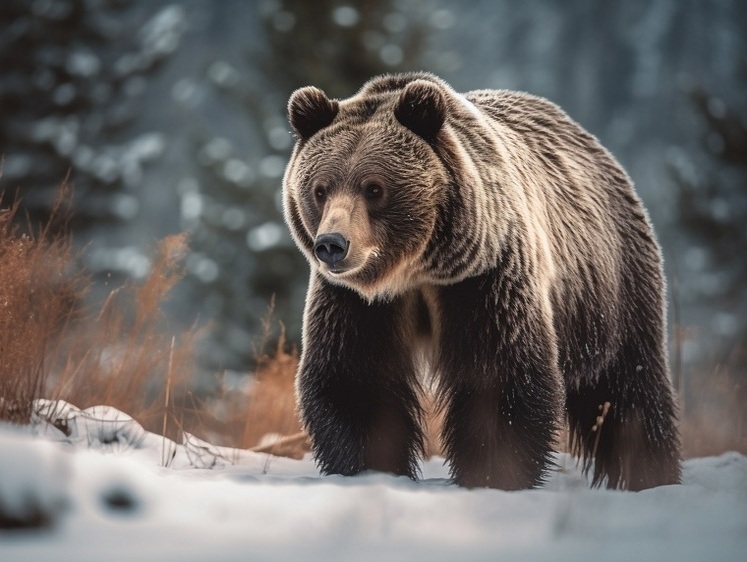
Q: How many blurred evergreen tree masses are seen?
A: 3